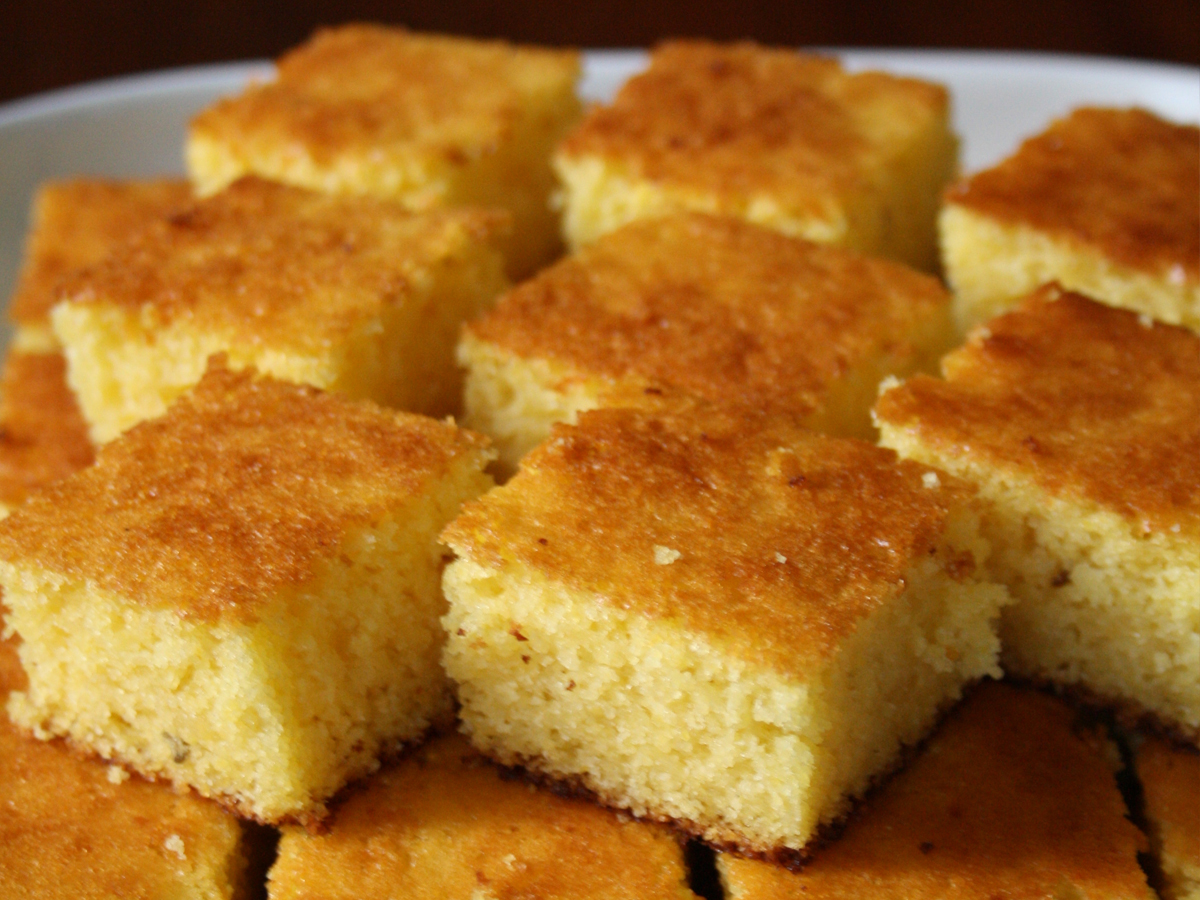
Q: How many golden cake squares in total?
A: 14